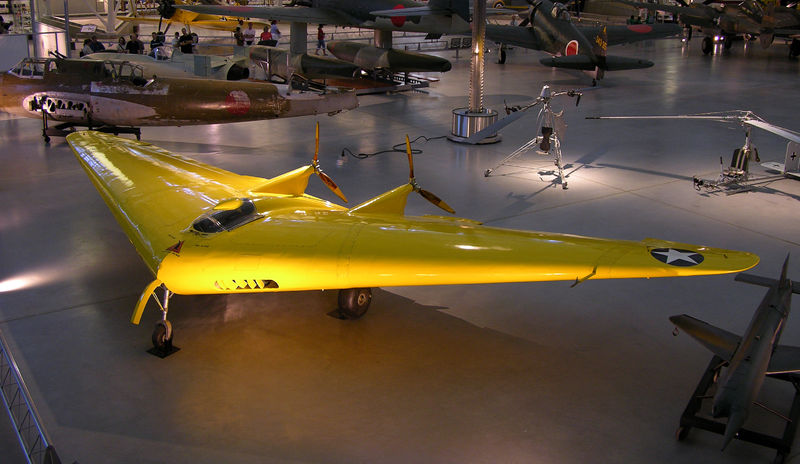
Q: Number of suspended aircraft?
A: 0